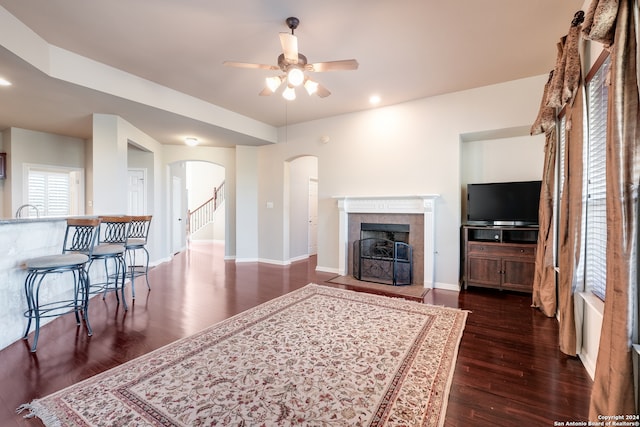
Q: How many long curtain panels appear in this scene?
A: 3